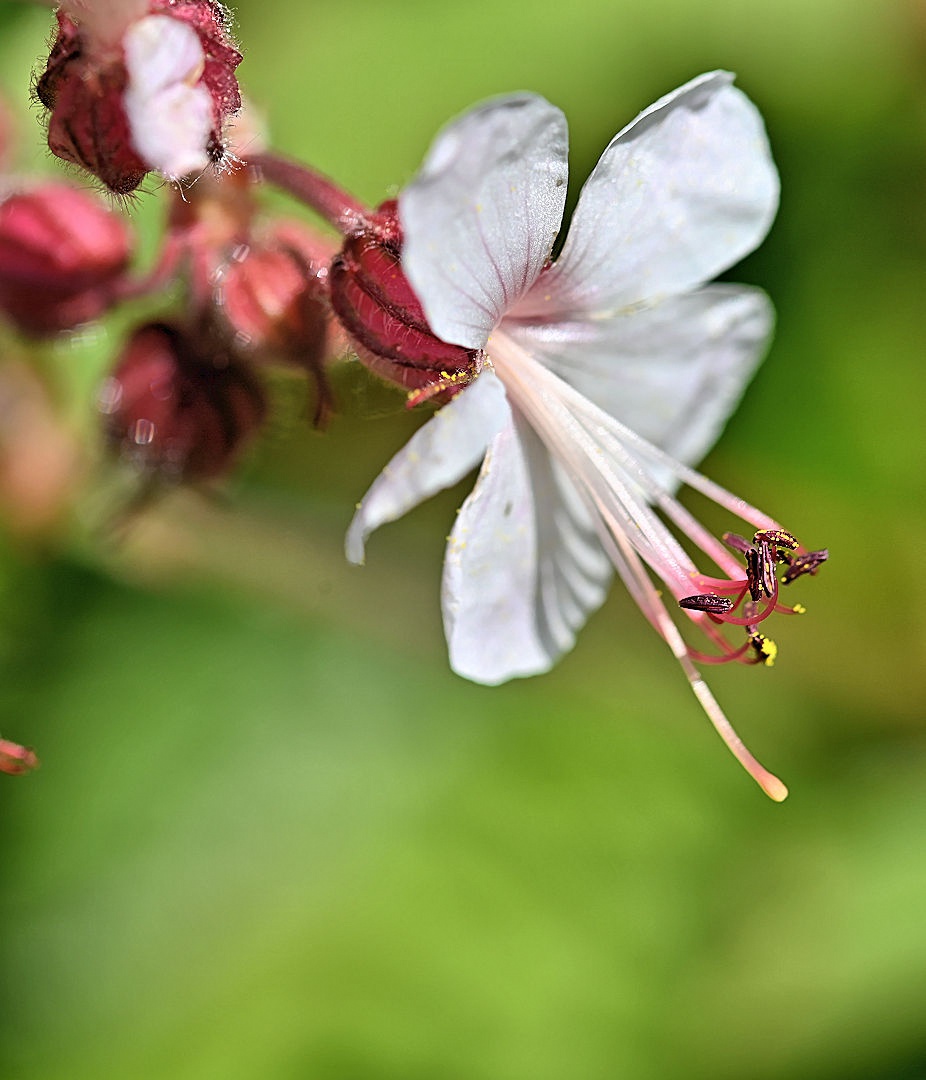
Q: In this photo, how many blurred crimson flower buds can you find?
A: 3